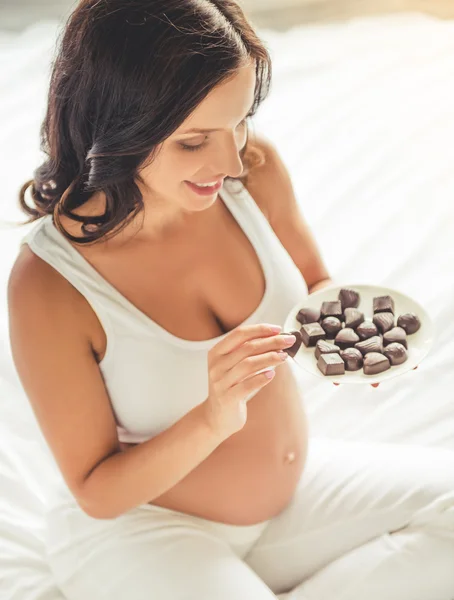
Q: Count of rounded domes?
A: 5